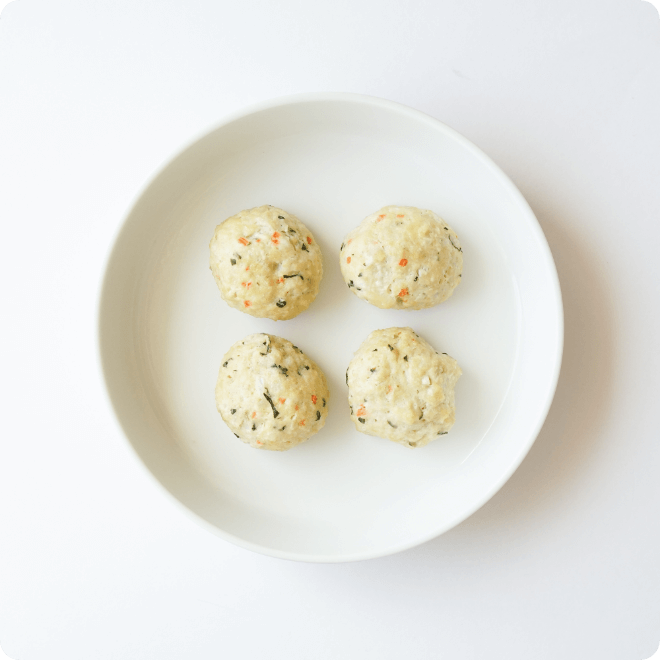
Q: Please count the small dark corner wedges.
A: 4